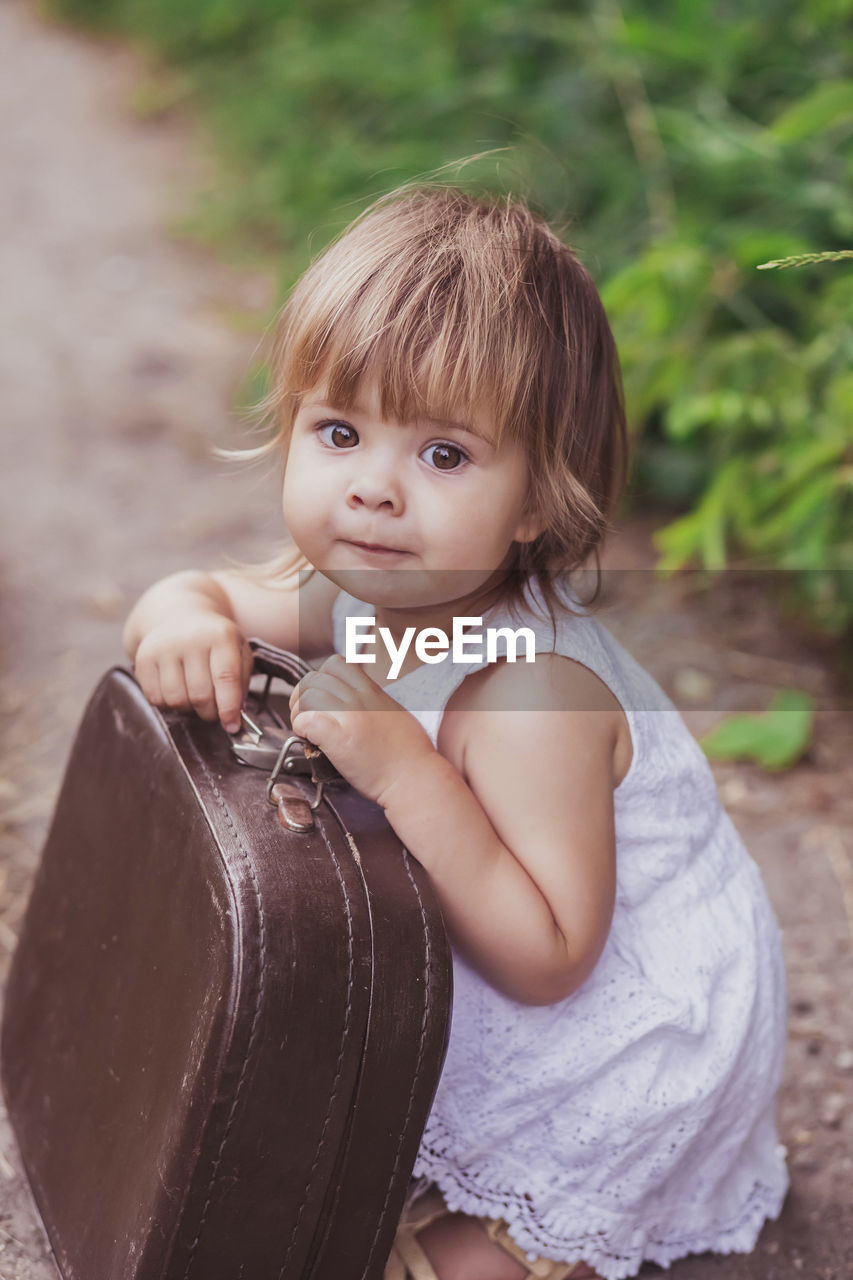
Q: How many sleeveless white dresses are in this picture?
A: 1